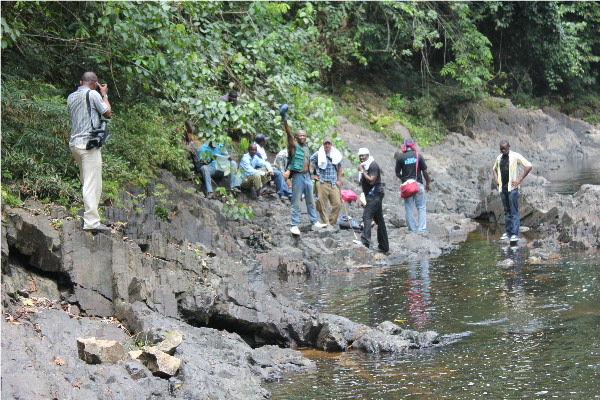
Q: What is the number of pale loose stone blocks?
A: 3